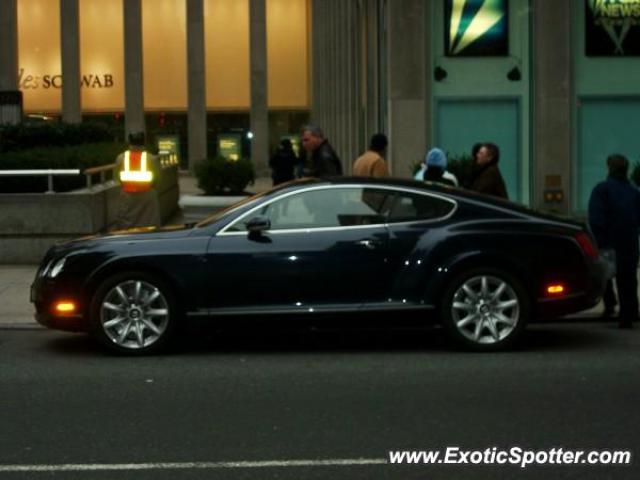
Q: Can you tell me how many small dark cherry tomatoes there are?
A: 0